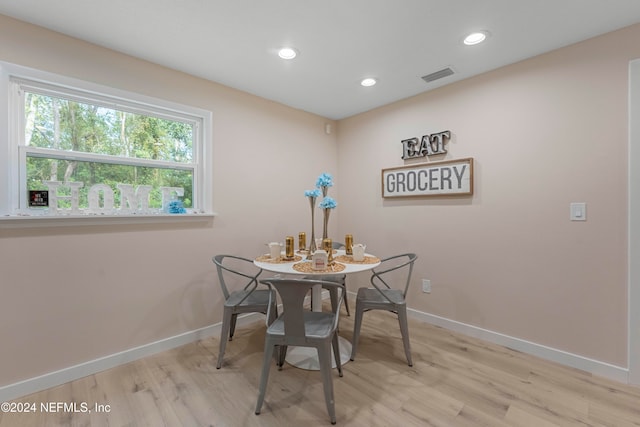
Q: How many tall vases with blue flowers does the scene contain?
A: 3